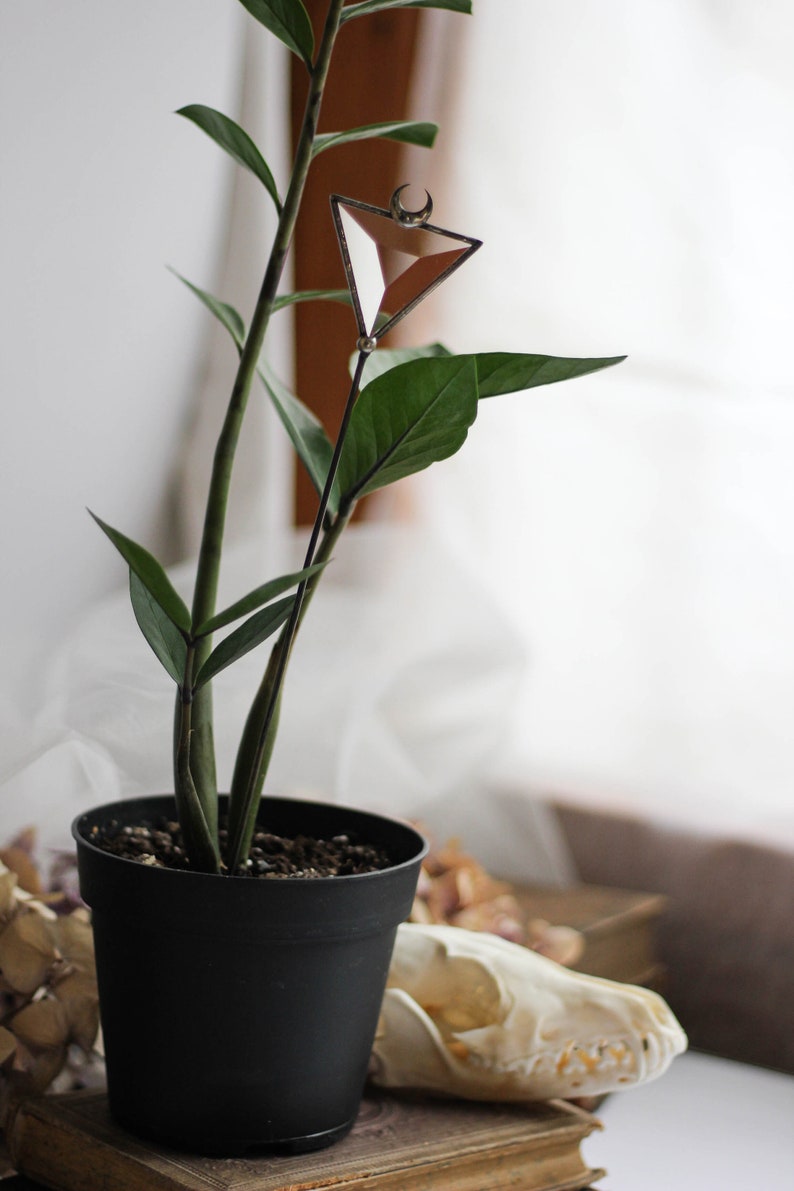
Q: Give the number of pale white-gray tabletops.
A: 1